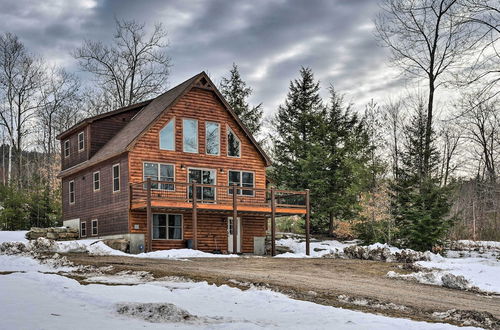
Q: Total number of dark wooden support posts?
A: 5